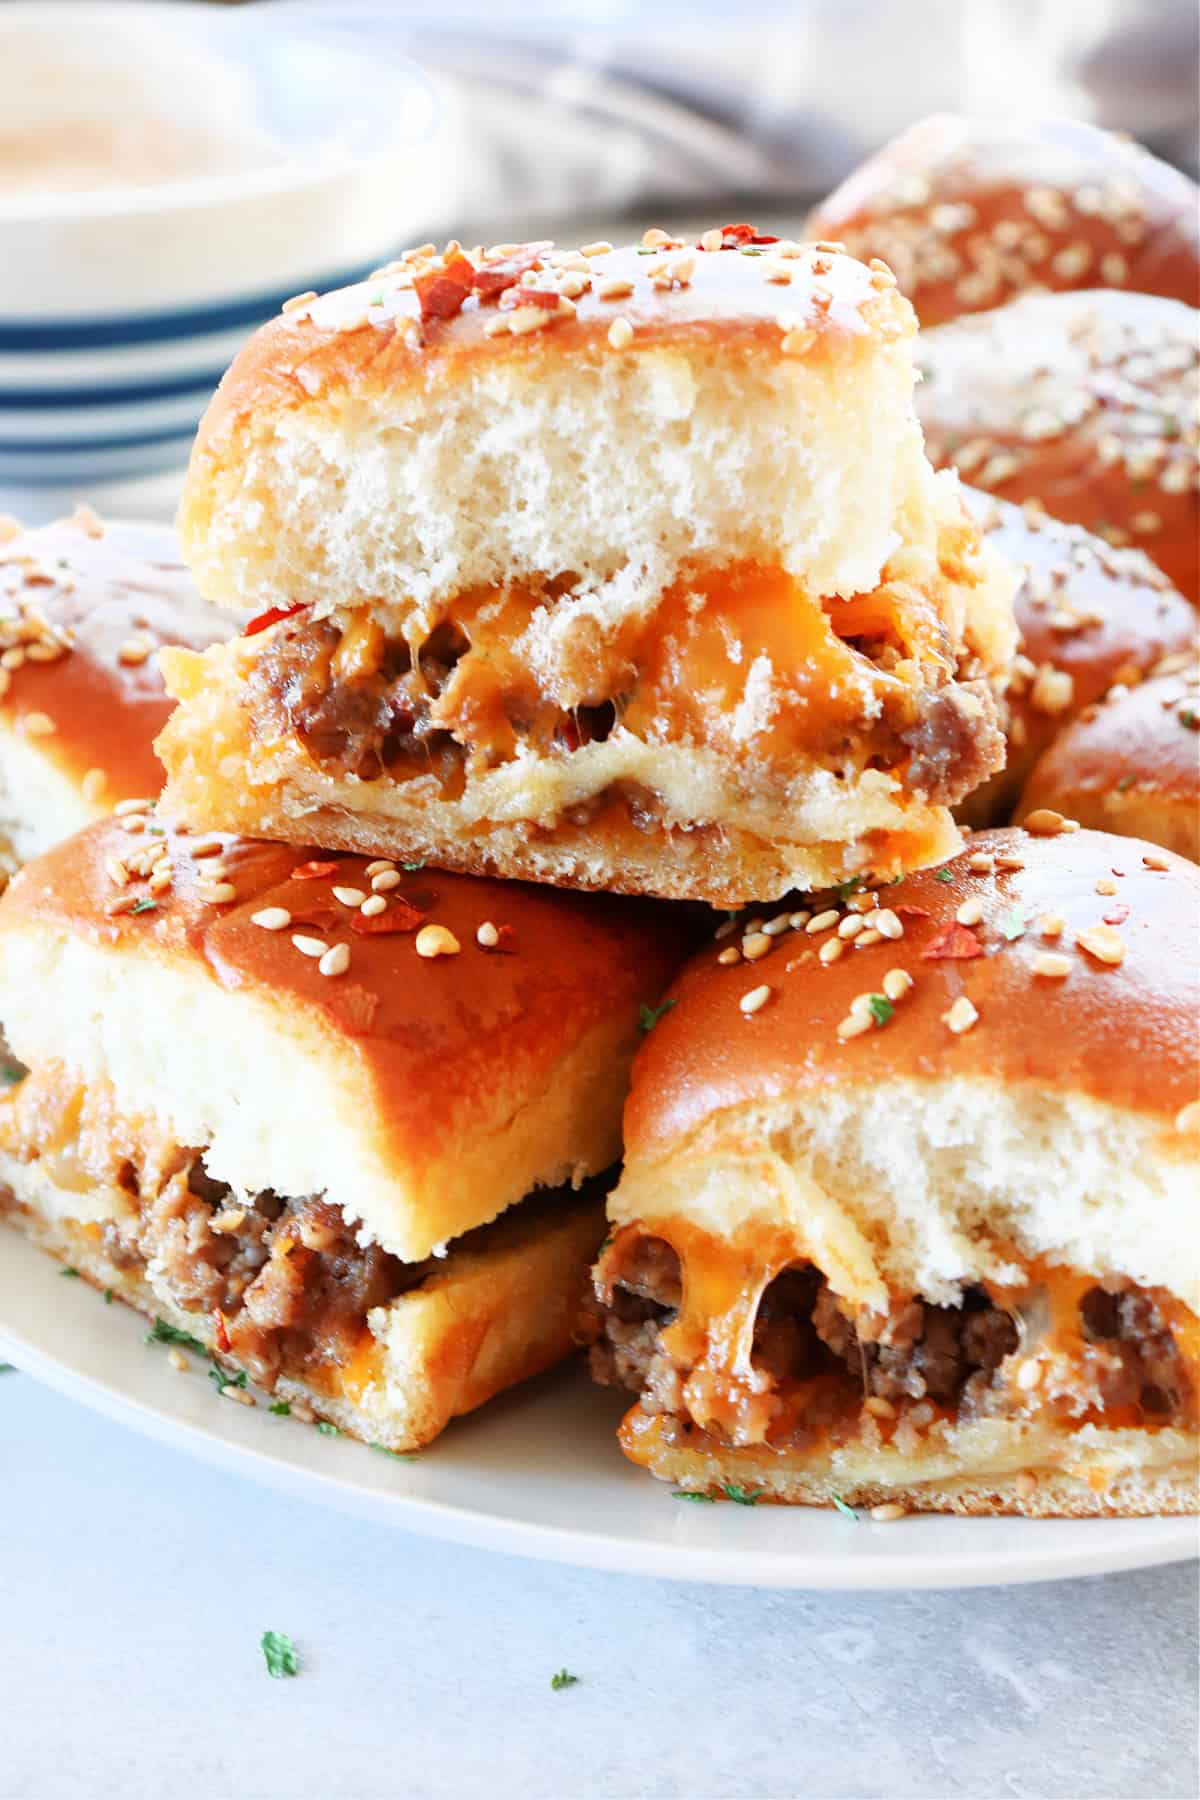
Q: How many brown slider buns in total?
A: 8